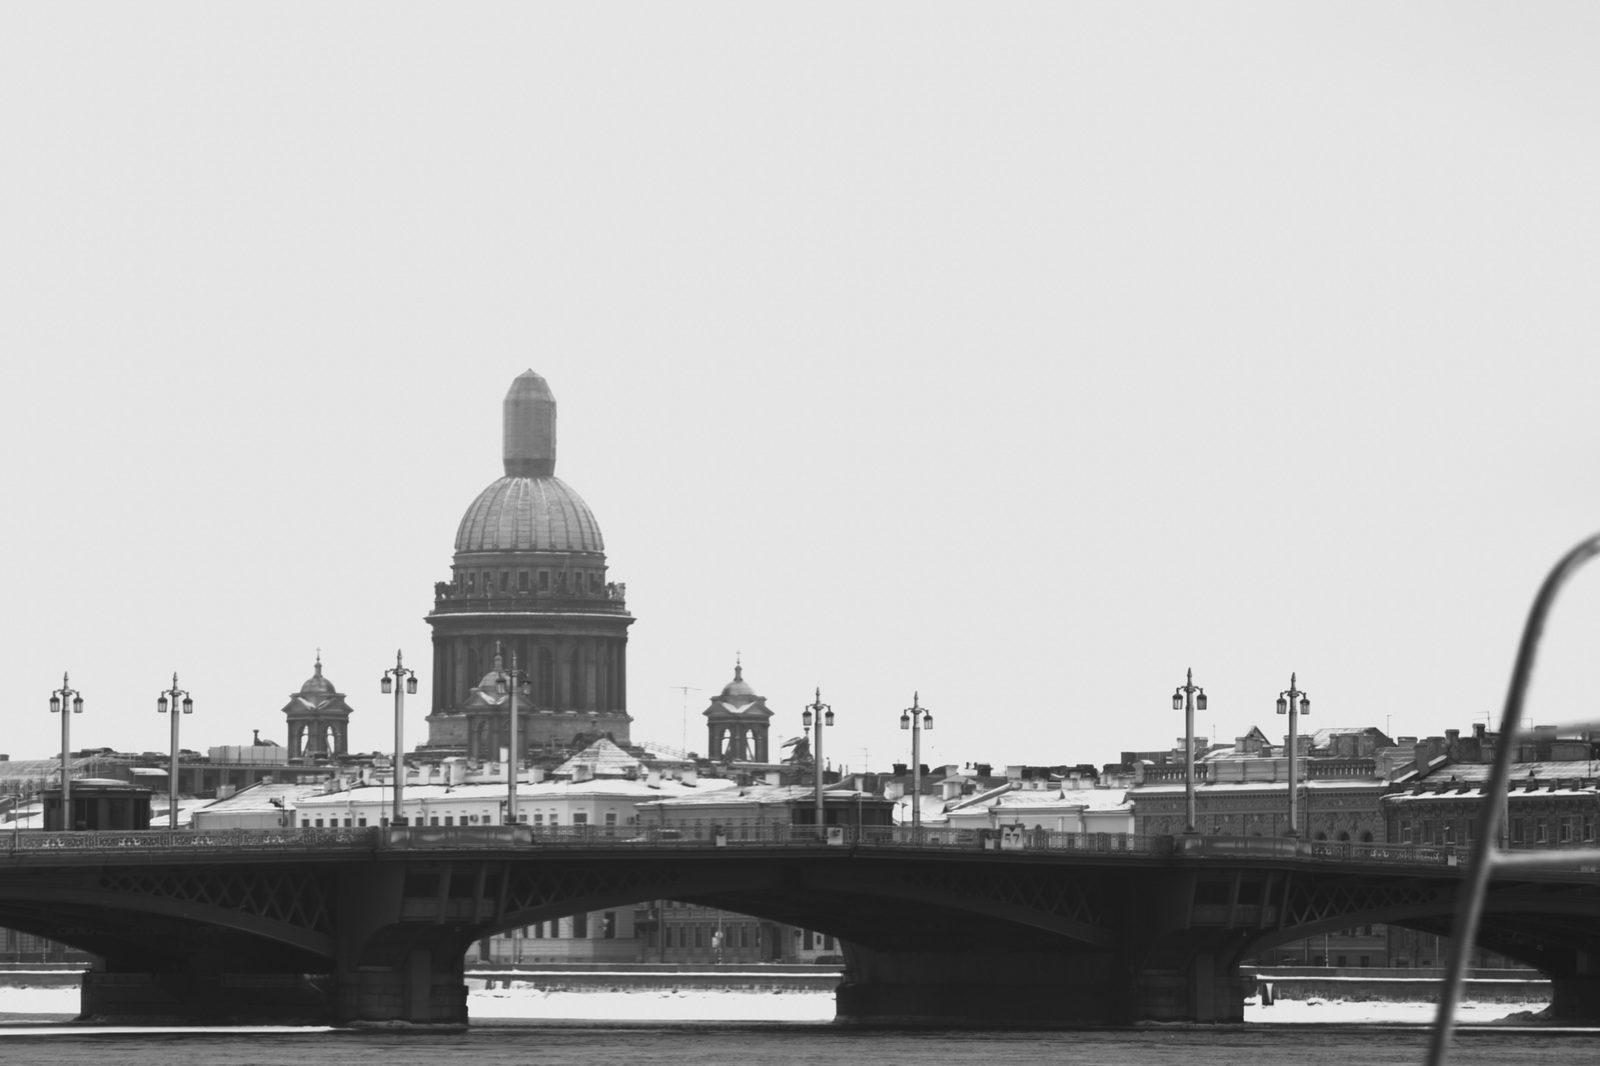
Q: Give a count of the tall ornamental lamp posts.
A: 8